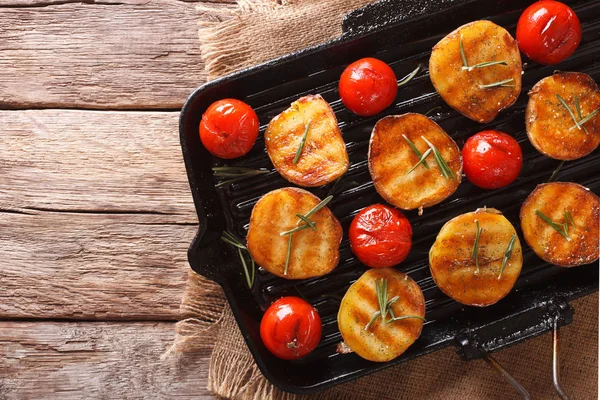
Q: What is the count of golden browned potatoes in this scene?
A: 8